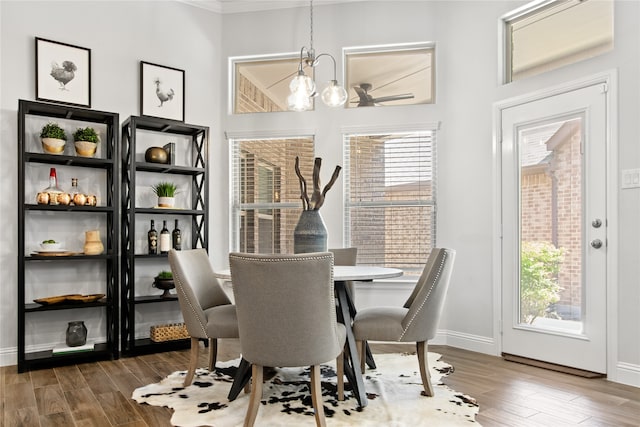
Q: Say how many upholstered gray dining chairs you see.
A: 4